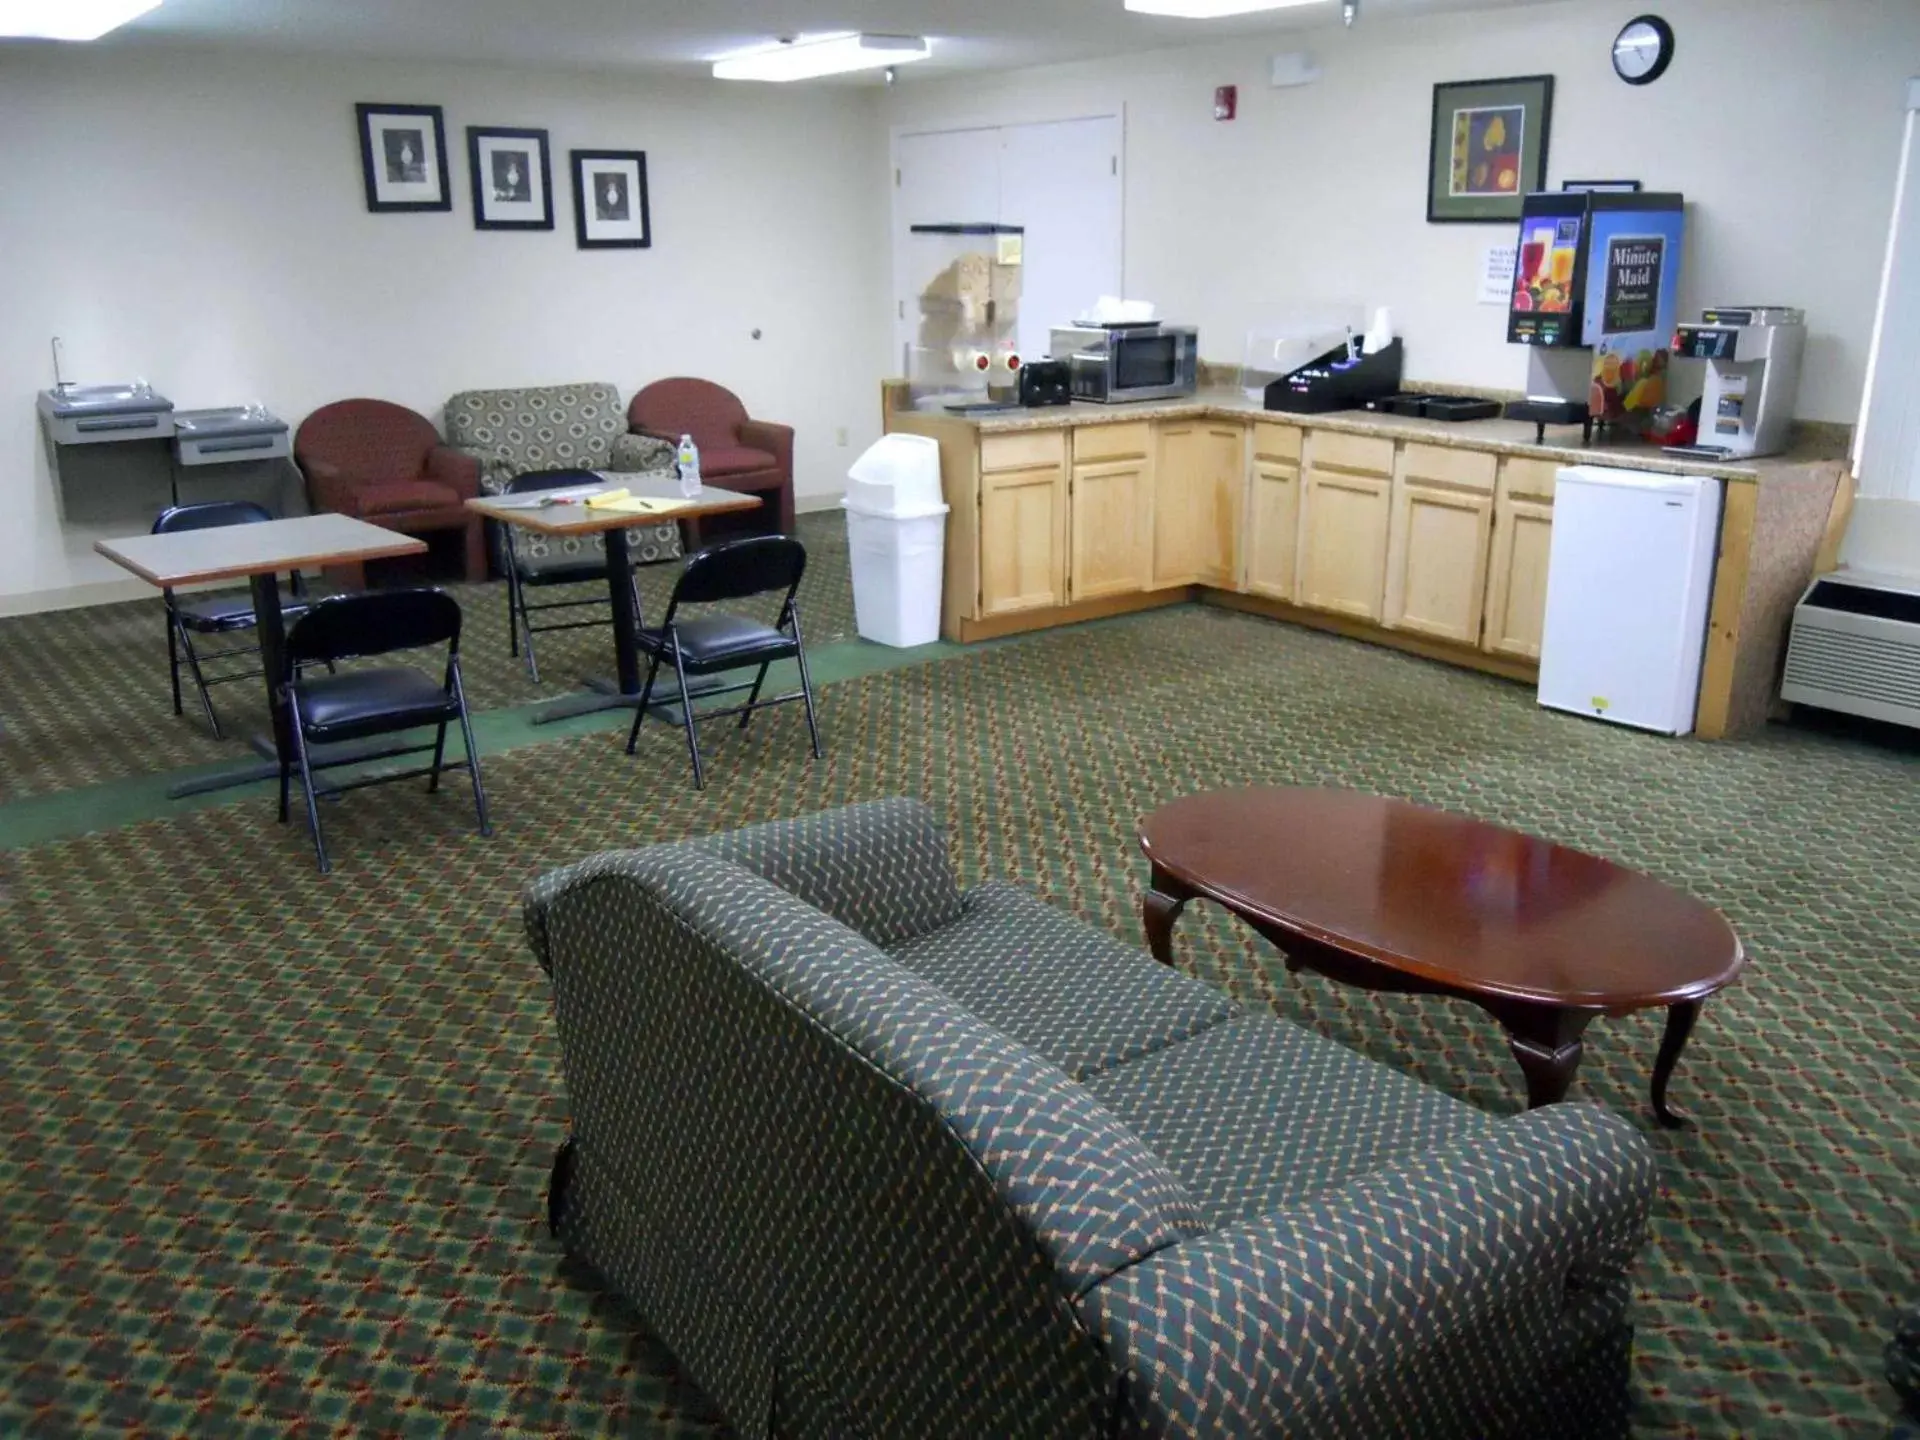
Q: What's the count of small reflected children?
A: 0